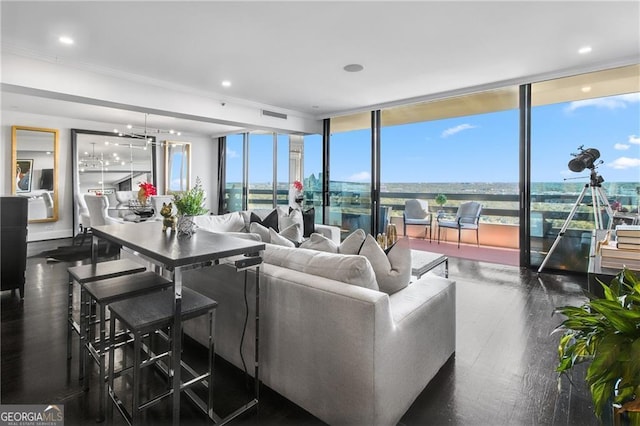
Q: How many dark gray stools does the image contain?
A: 3